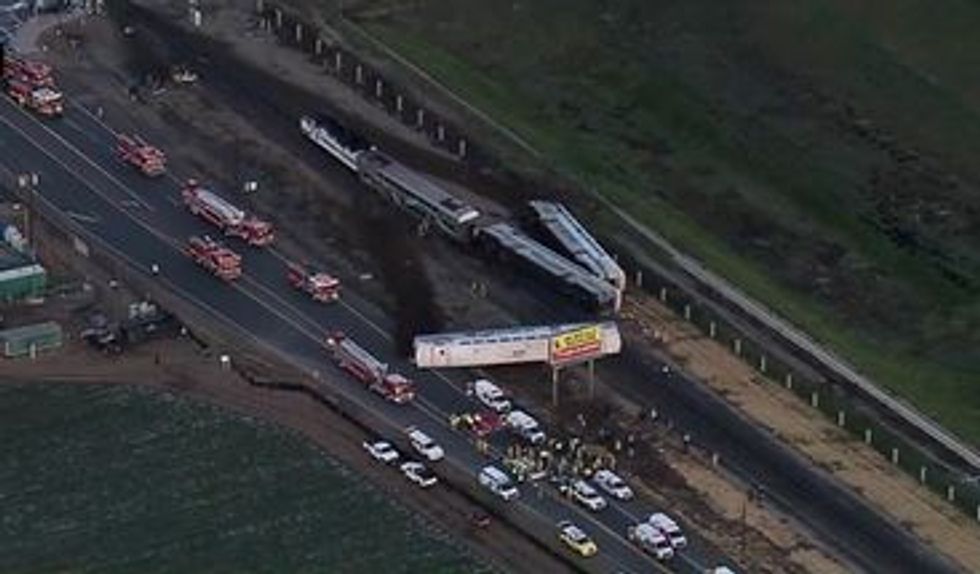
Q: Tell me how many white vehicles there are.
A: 11